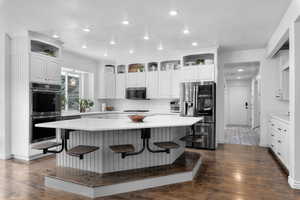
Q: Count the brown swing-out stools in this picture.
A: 5